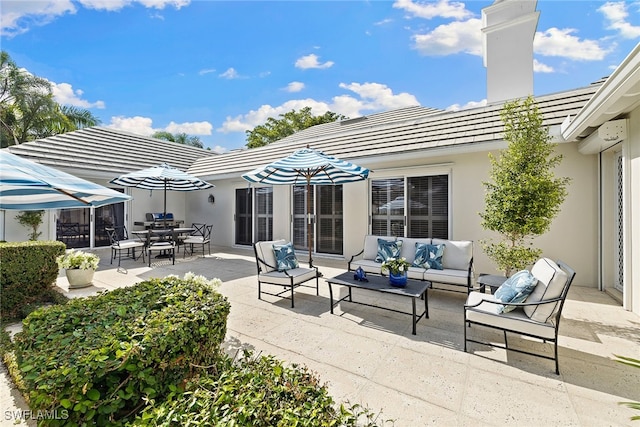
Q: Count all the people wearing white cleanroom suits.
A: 0